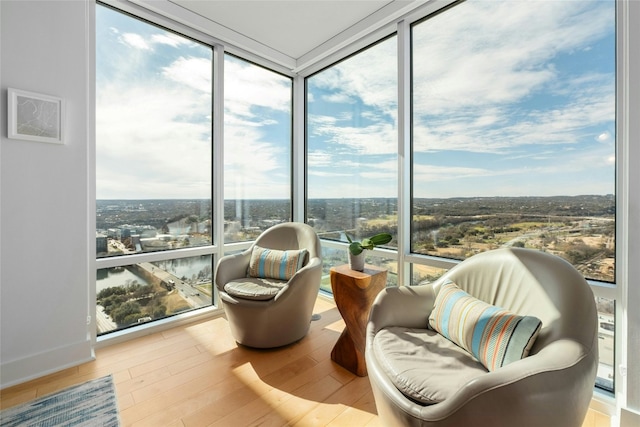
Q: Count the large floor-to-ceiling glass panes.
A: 4